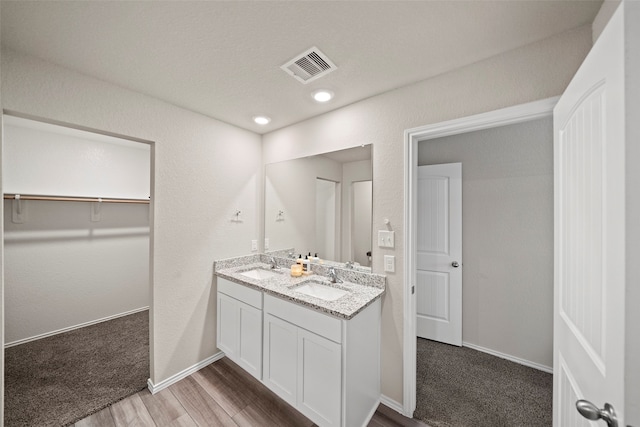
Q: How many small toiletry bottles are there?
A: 2